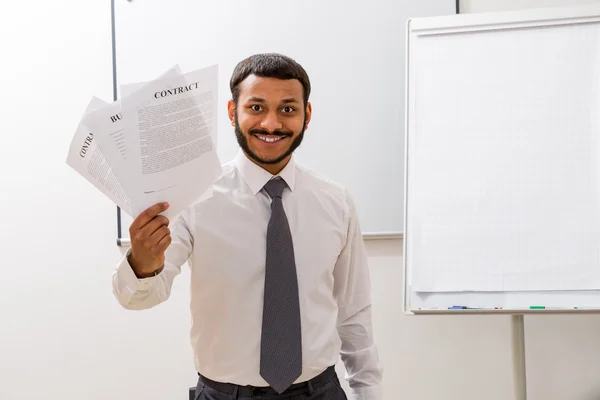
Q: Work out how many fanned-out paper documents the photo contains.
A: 3